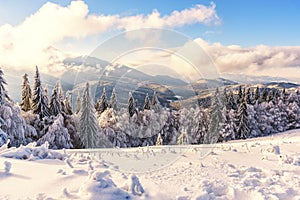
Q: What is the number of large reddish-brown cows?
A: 0